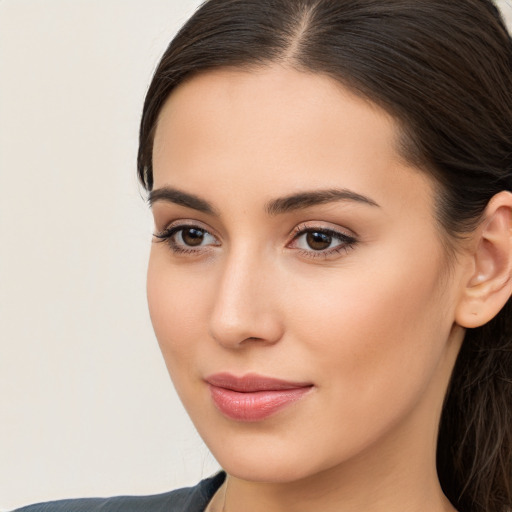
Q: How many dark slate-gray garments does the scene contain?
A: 1